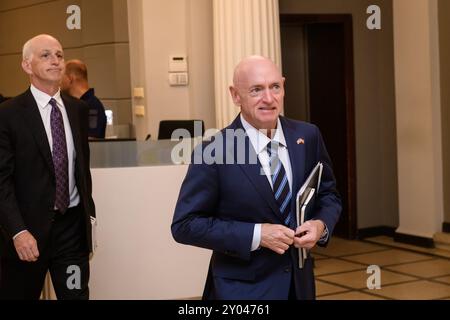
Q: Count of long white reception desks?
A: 1